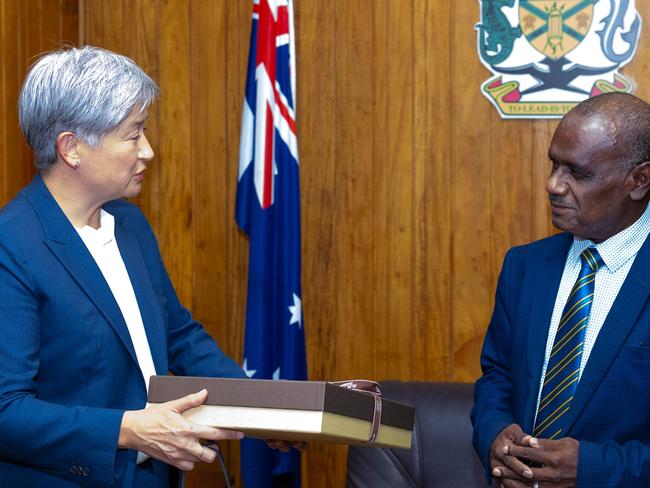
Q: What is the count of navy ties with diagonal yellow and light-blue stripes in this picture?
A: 1